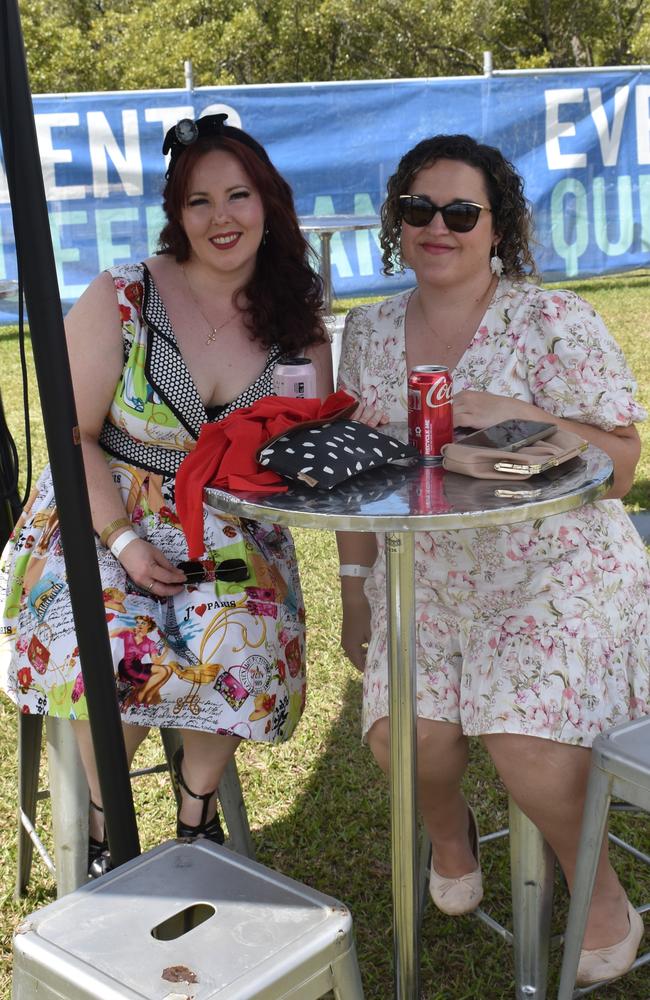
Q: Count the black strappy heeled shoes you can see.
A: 2